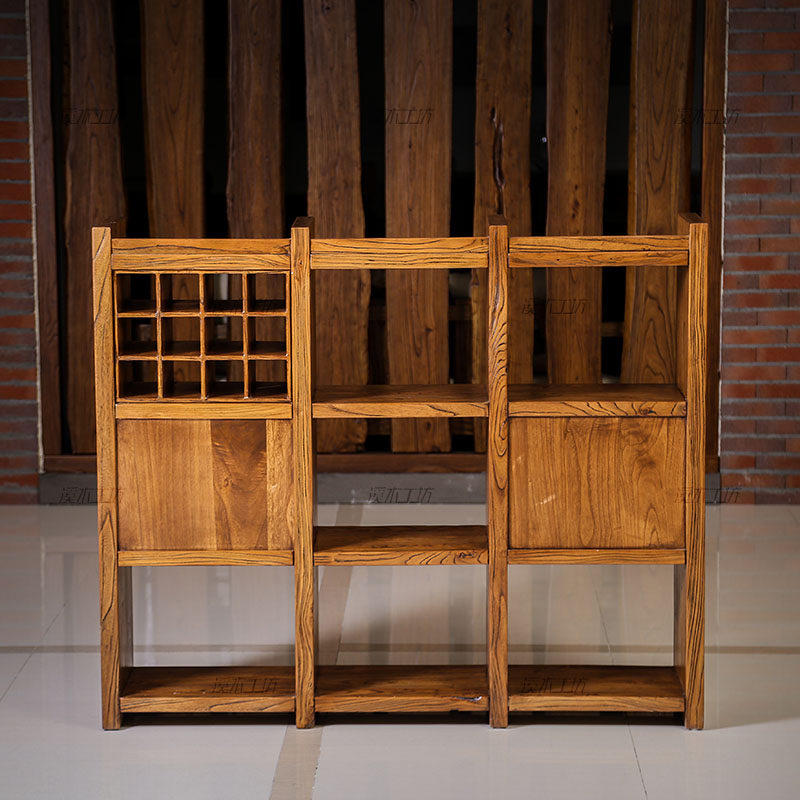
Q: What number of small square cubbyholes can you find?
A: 12